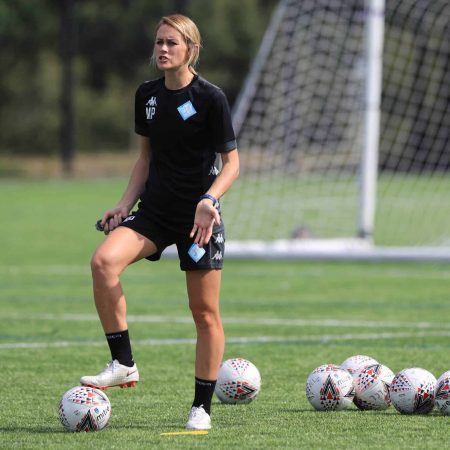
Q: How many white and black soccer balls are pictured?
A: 7